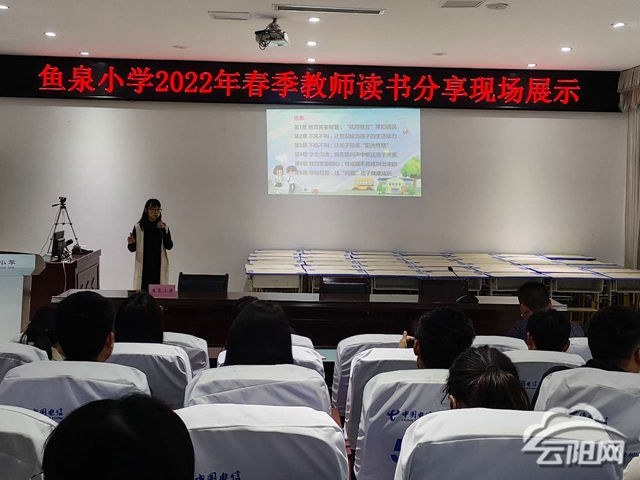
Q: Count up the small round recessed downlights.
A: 9